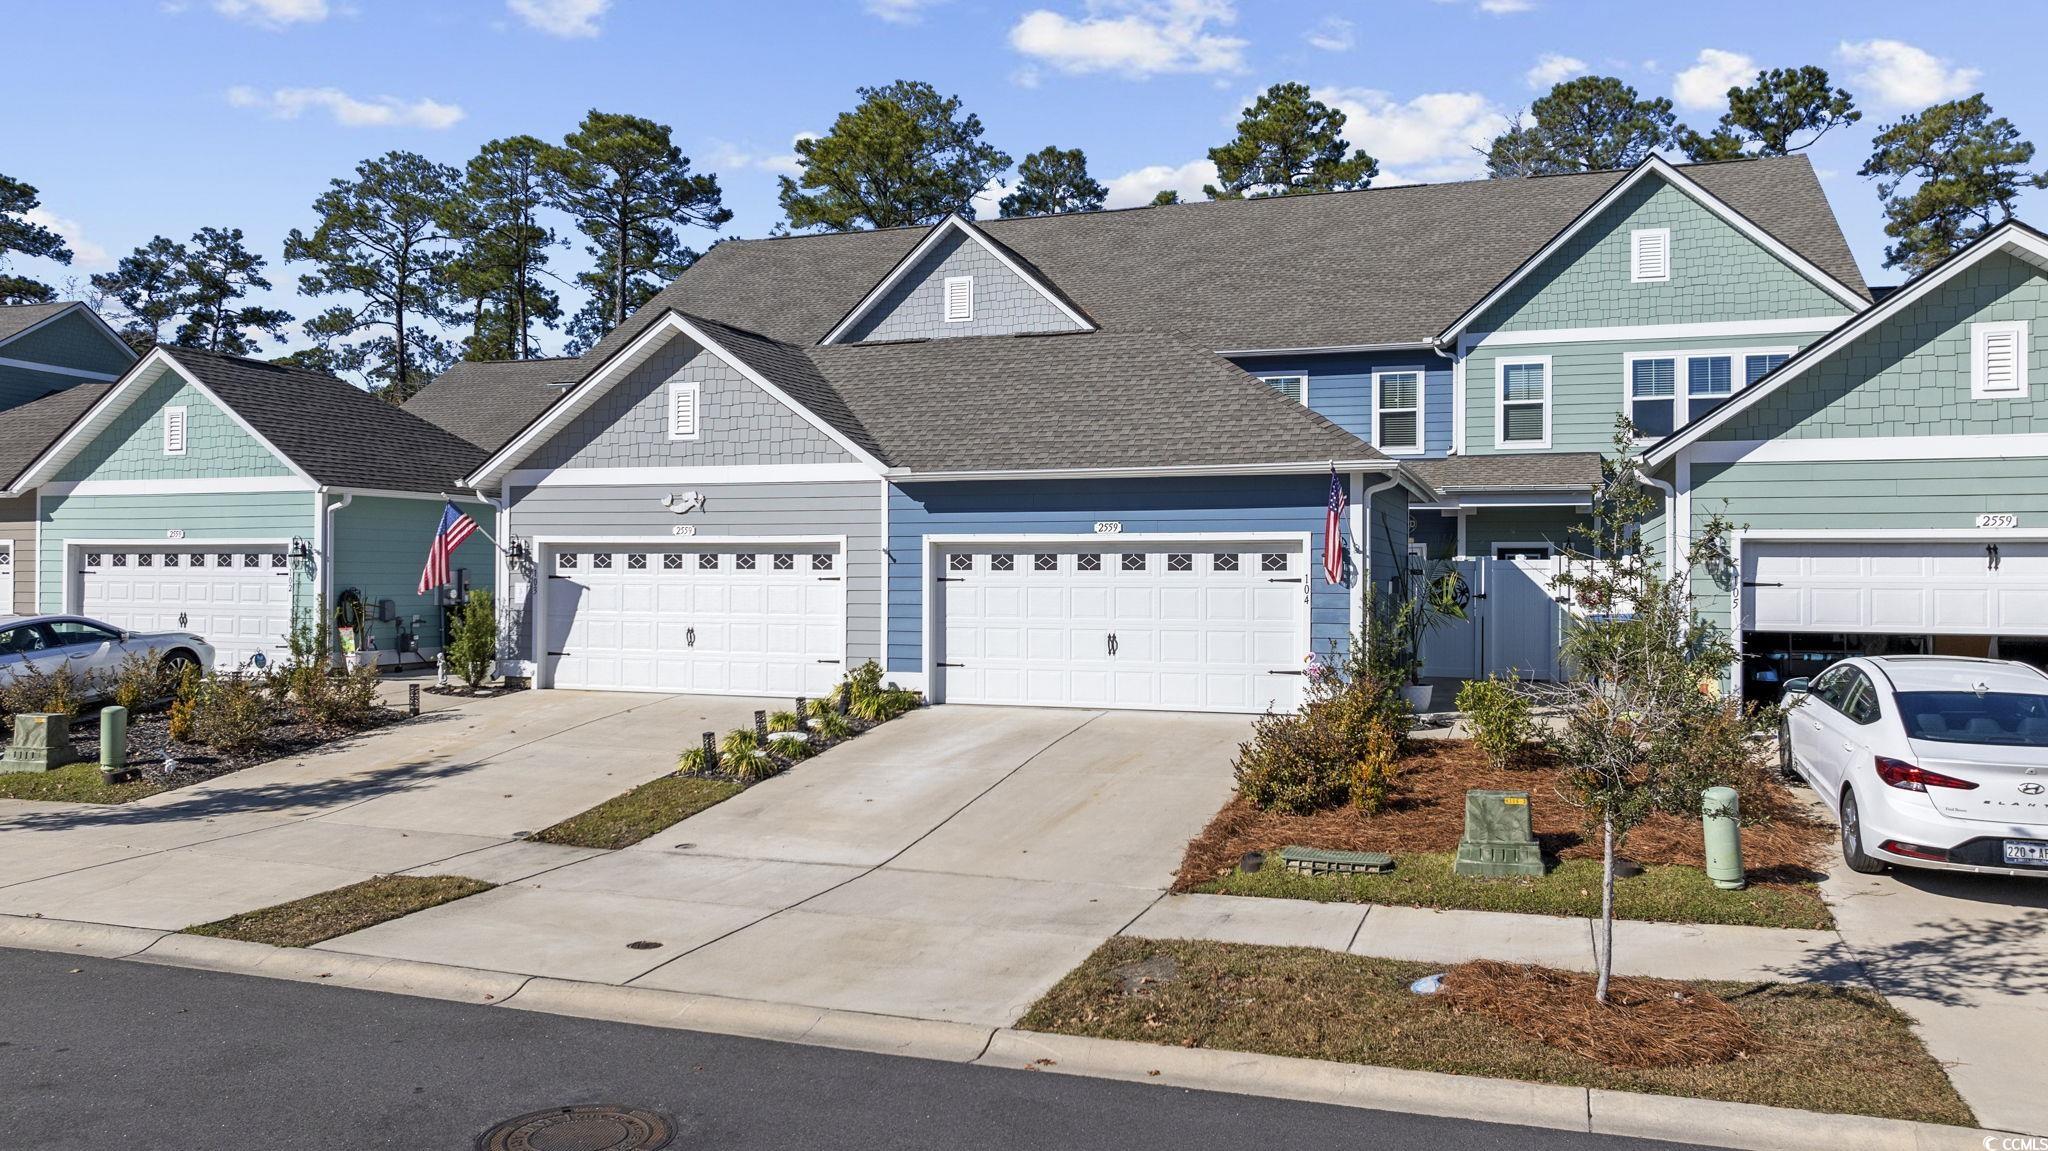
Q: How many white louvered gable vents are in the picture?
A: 5